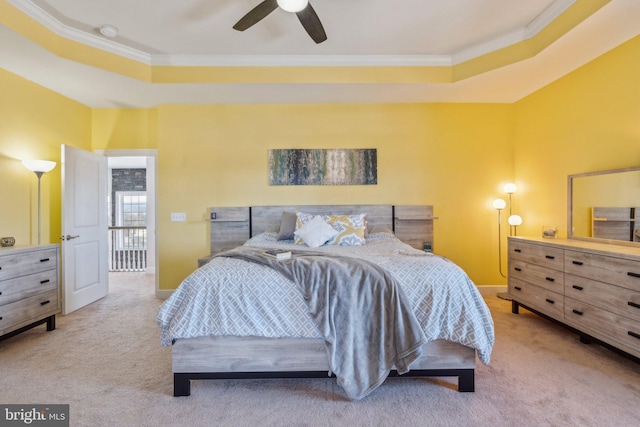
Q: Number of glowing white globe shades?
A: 3